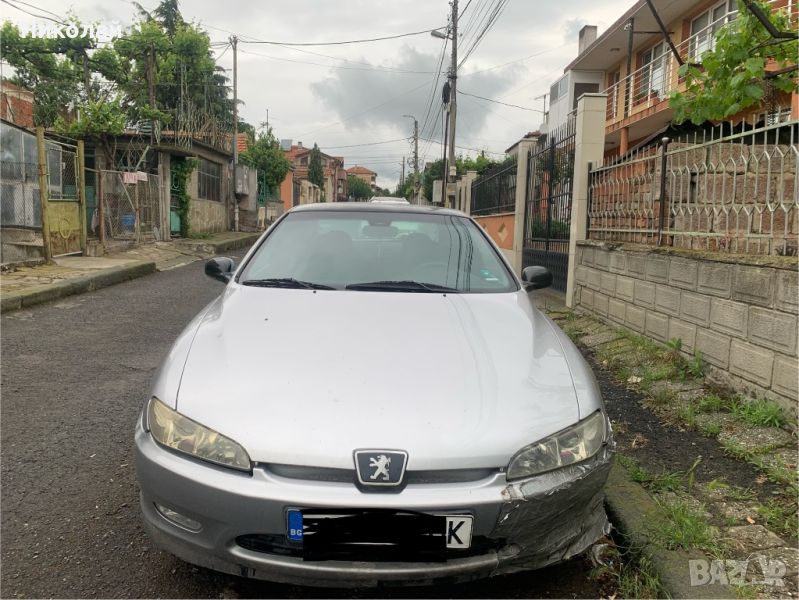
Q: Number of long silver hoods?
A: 1